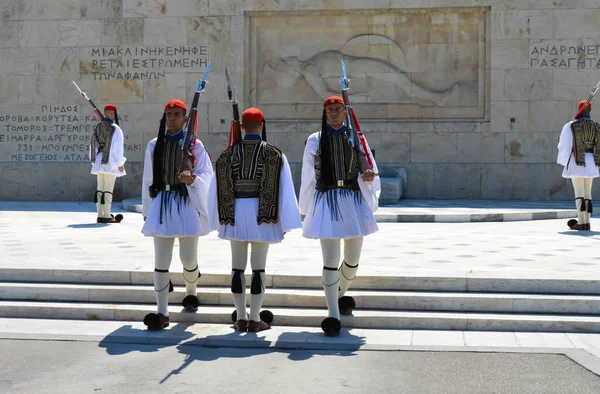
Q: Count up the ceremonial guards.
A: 5